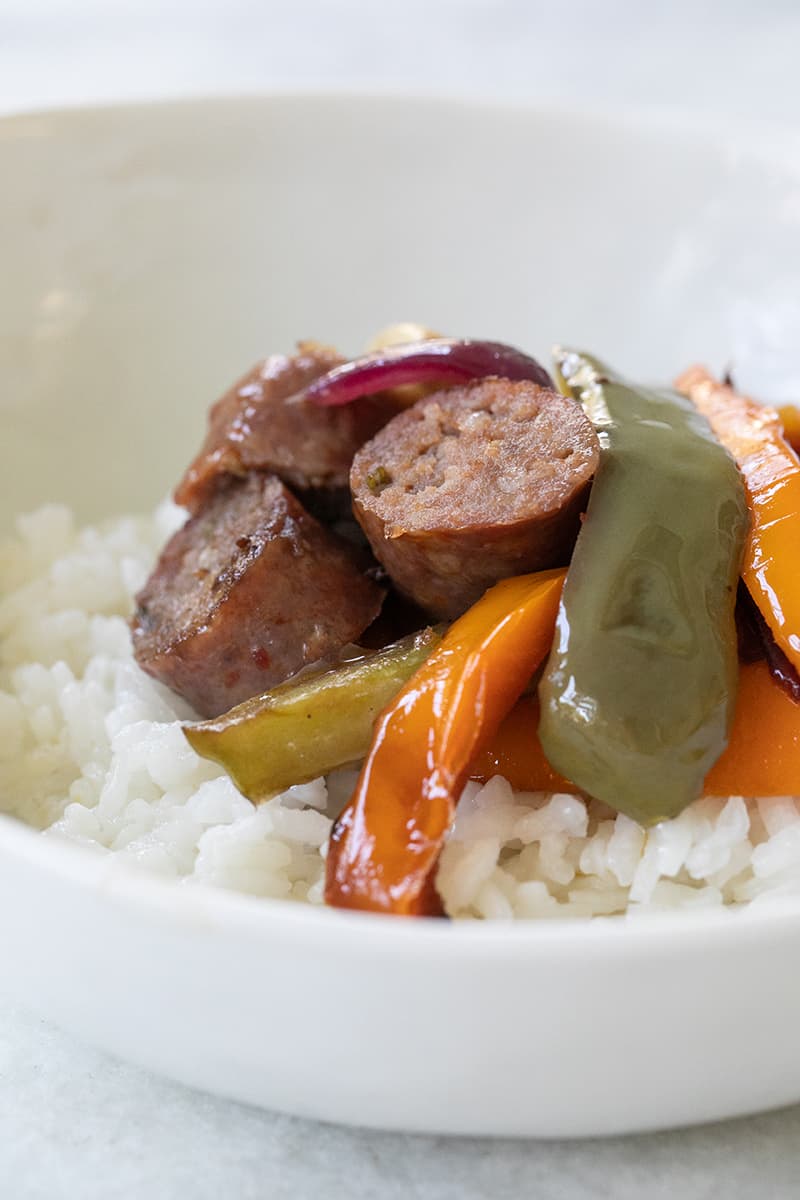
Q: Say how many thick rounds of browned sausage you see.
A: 3